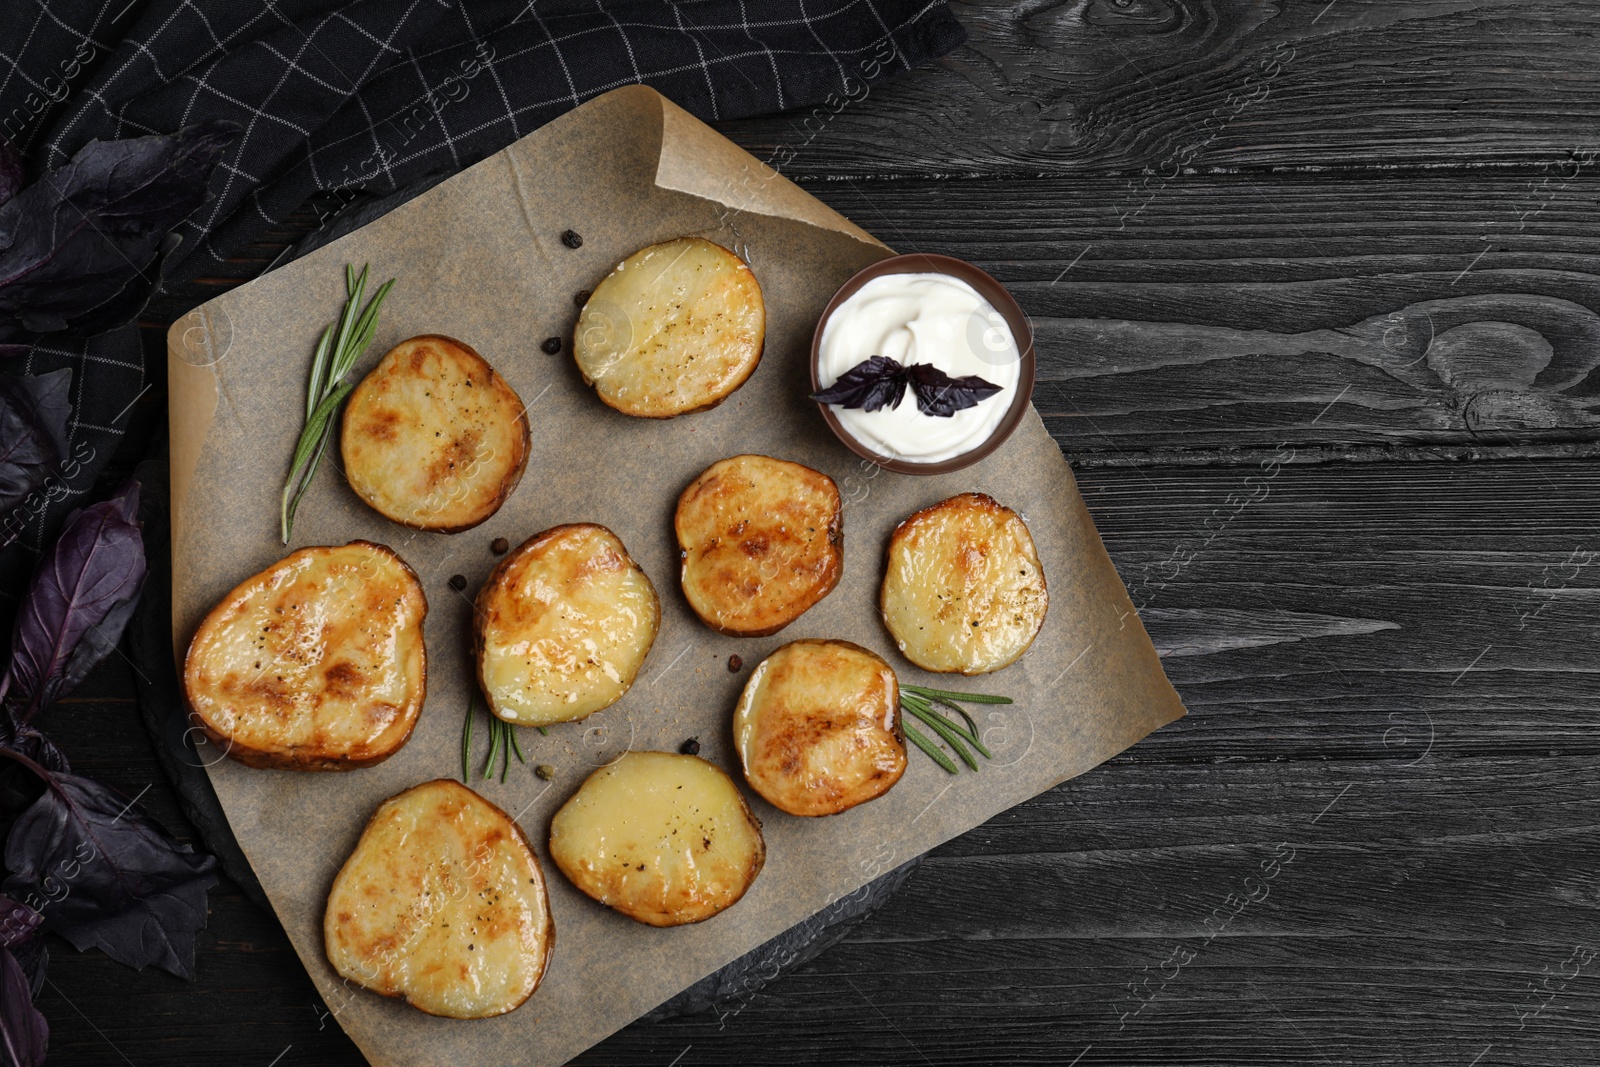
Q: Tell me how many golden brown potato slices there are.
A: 9